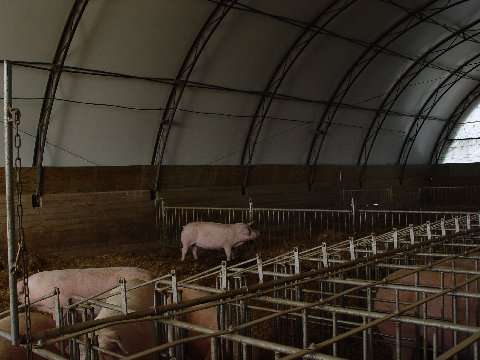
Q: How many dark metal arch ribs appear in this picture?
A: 7